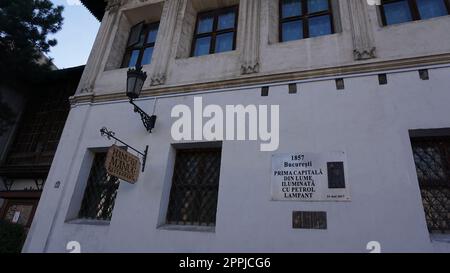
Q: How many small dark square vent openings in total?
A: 5